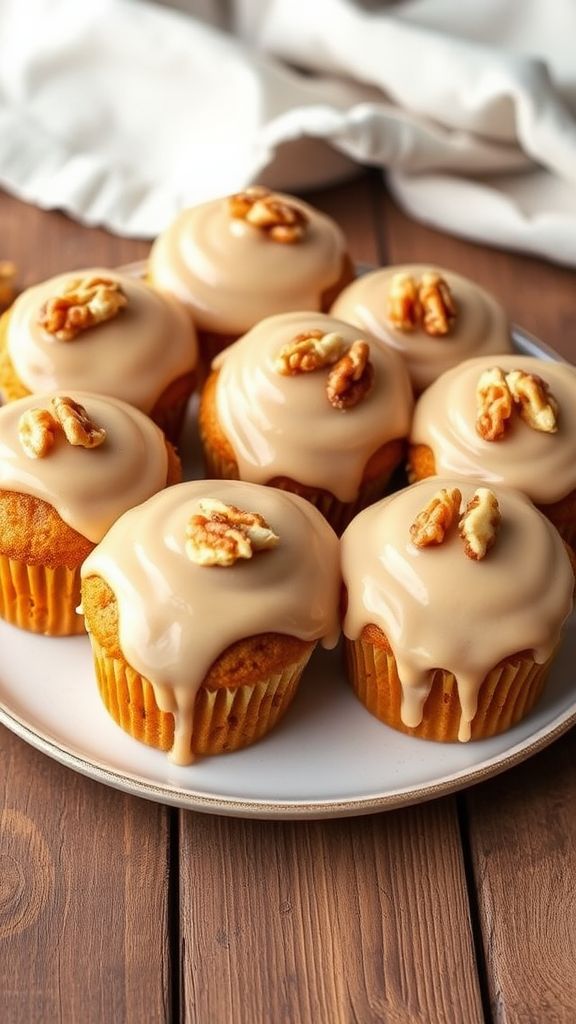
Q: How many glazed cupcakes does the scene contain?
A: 8